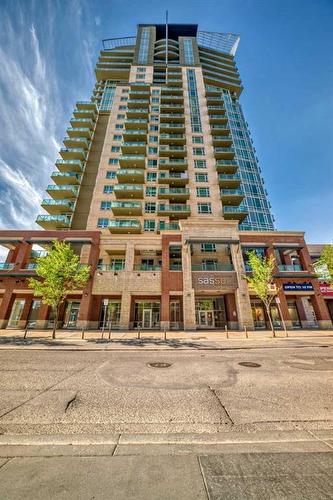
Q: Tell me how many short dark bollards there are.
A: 7